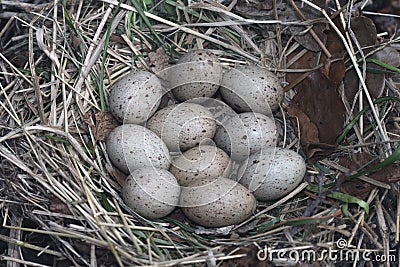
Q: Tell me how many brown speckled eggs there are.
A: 10